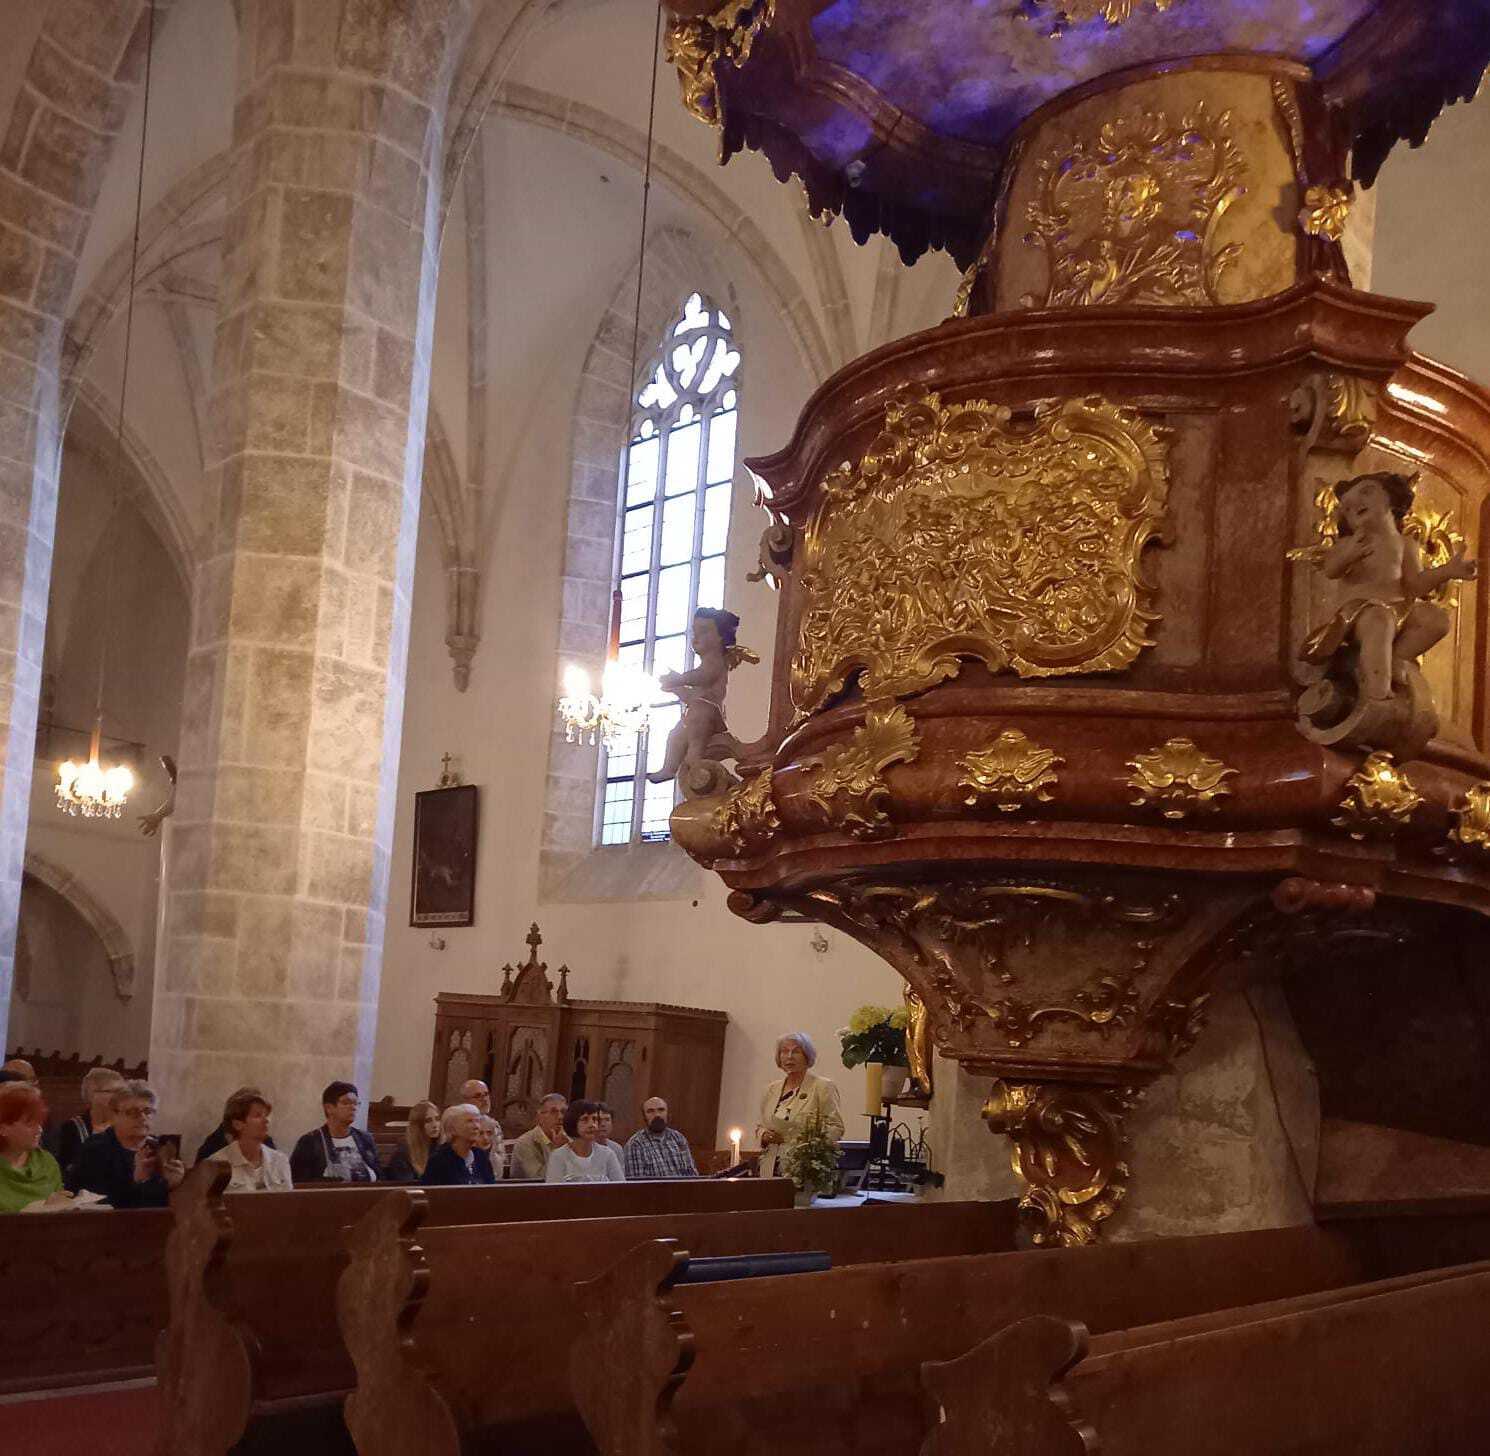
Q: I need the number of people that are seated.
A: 15